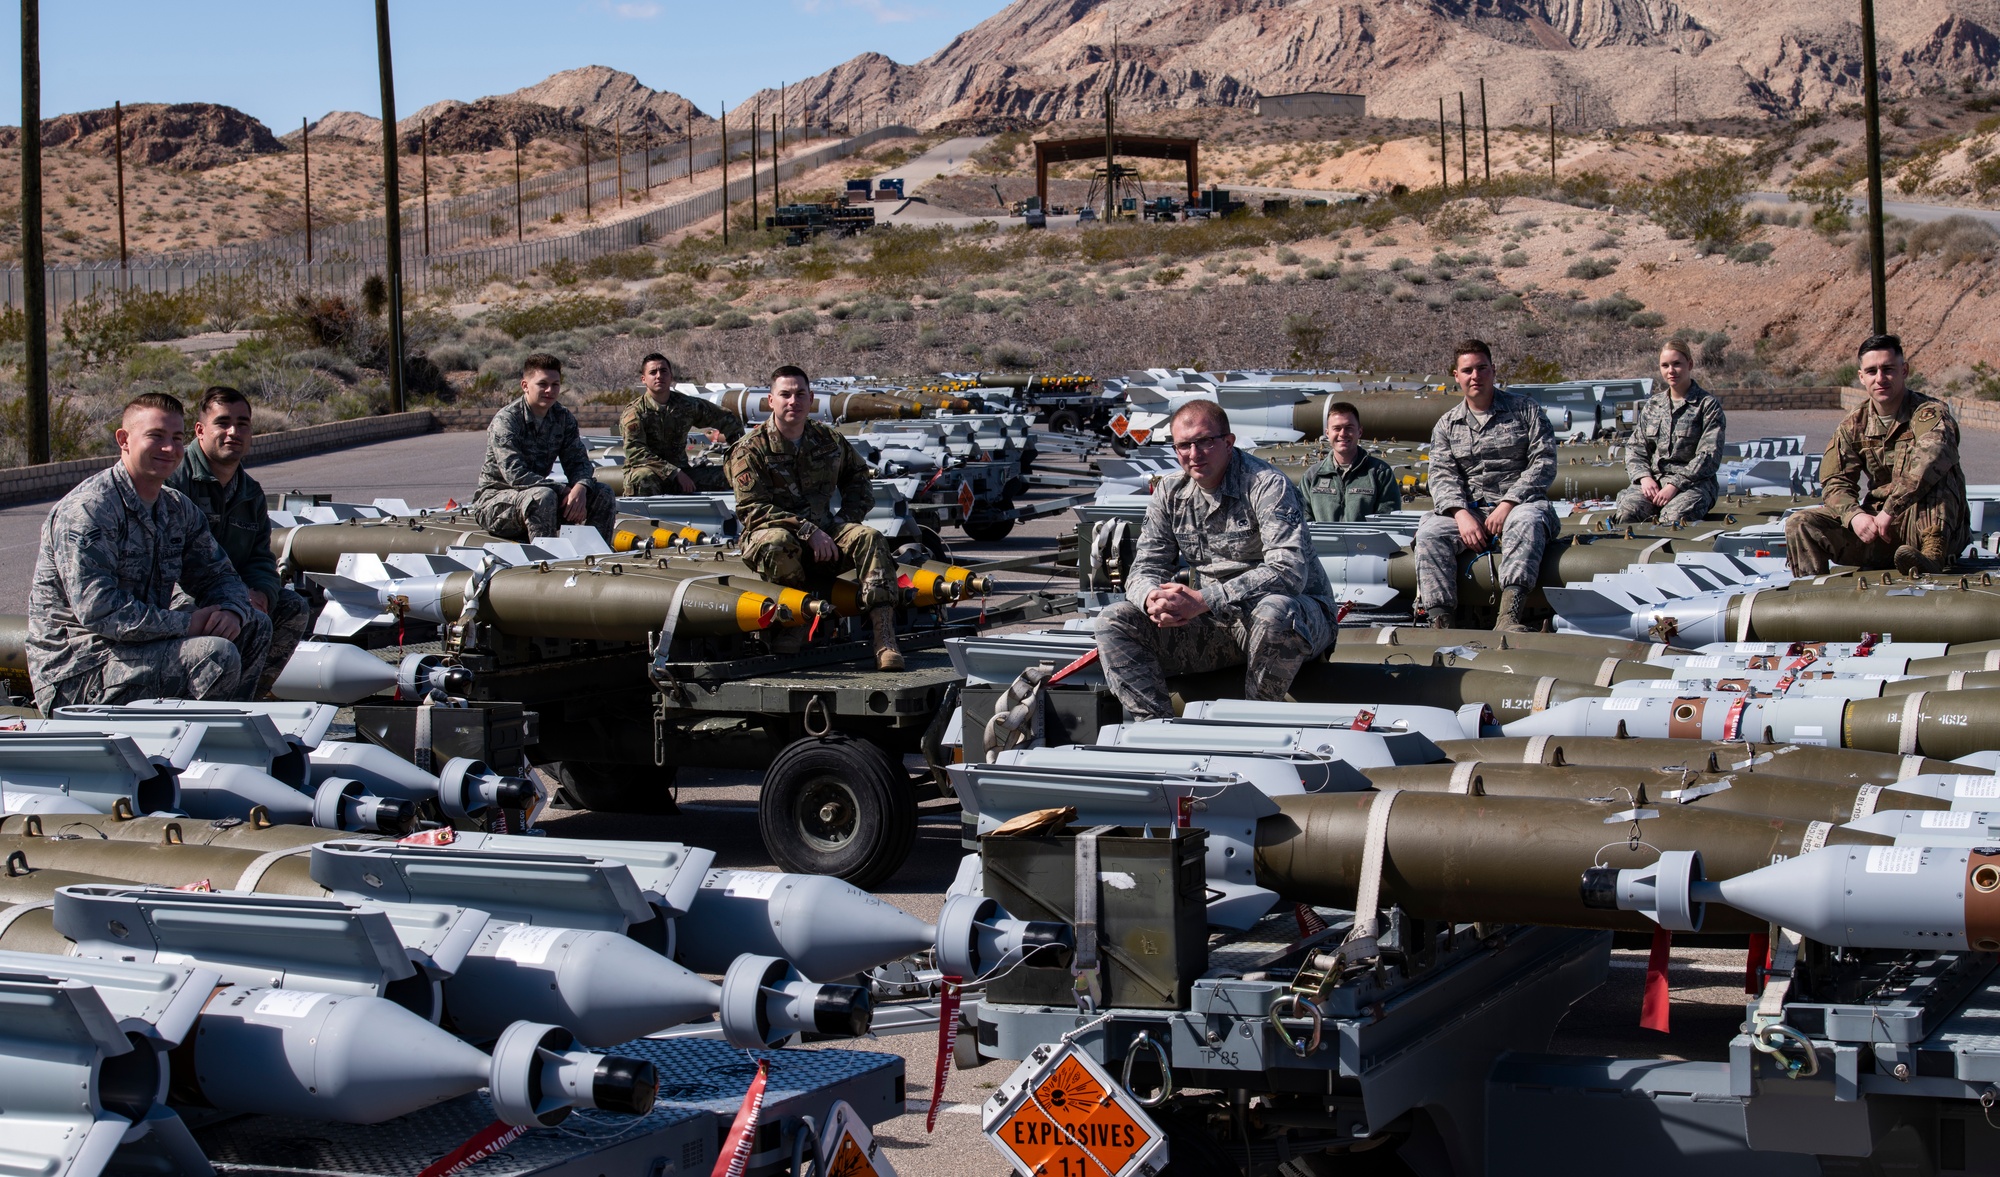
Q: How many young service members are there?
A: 10